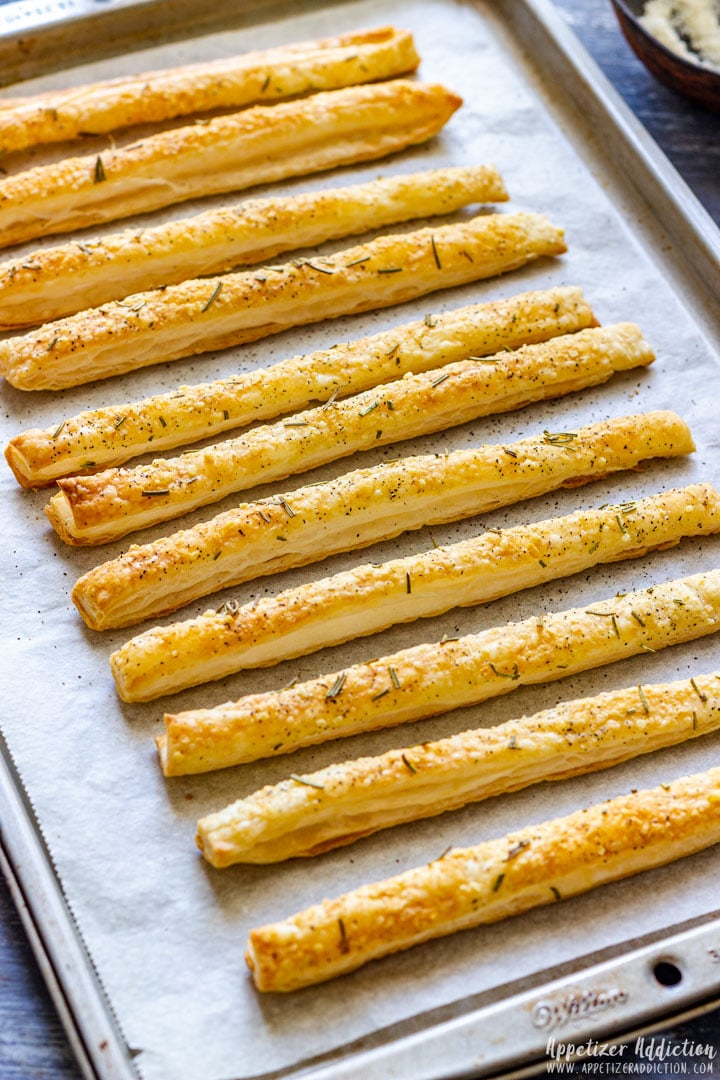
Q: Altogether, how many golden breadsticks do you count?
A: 11